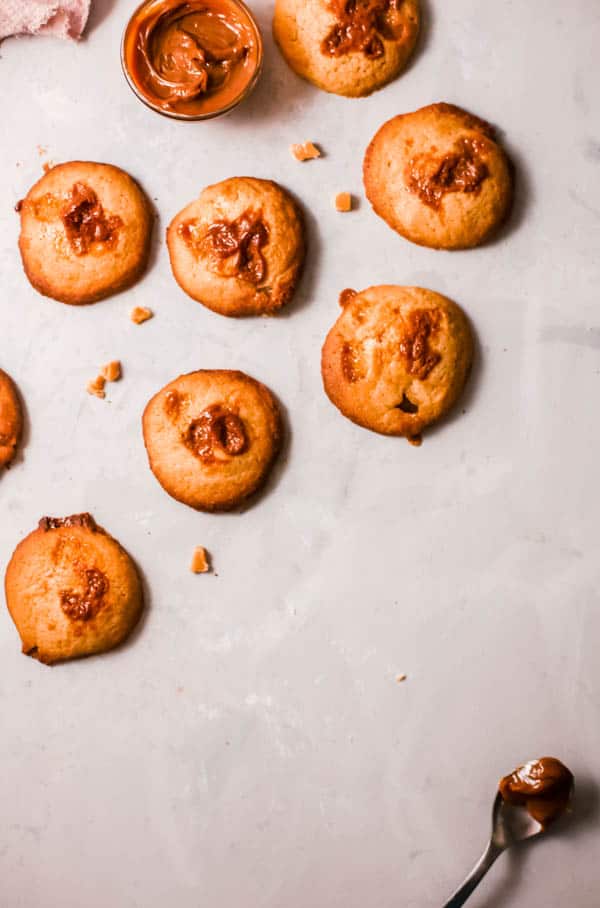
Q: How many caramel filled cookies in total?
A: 8